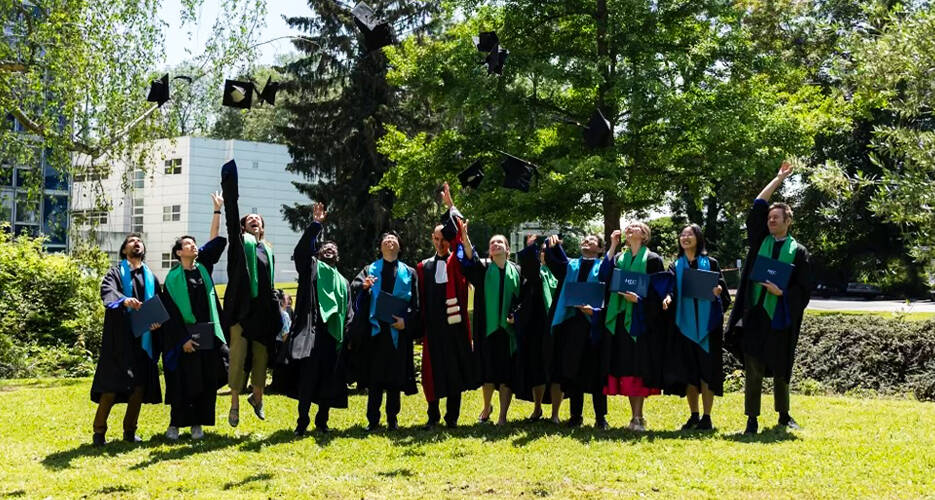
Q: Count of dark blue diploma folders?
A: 7